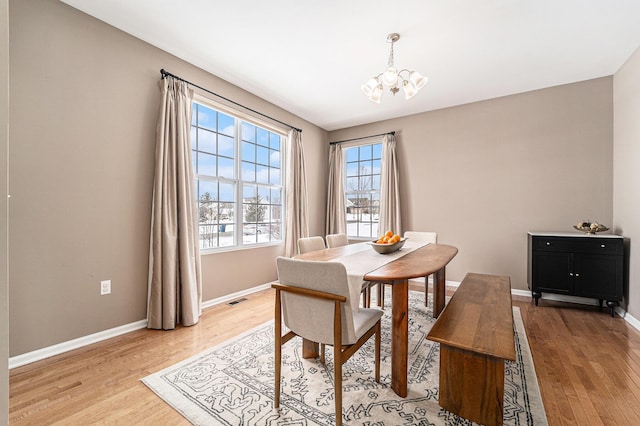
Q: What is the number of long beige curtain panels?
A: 4